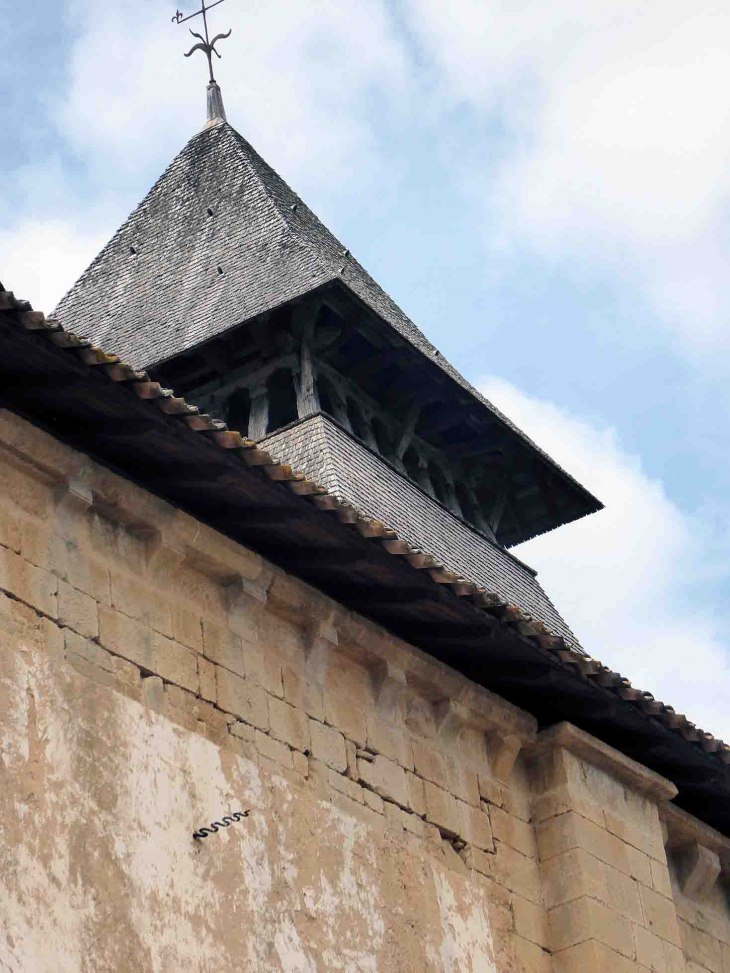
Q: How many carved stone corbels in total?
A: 8